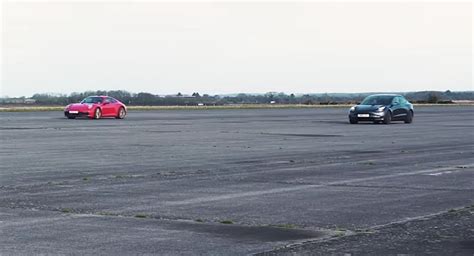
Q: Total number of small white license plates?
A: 2